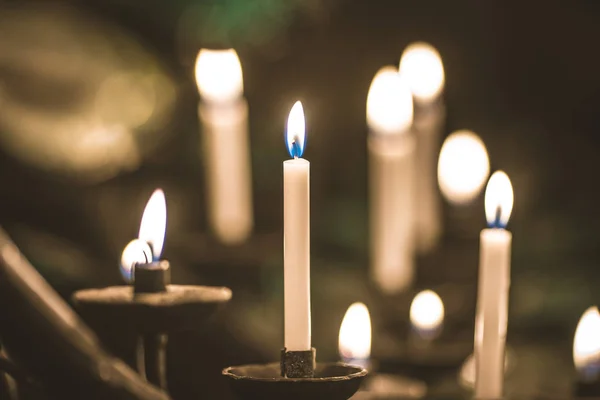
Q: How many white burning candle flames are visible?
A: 11